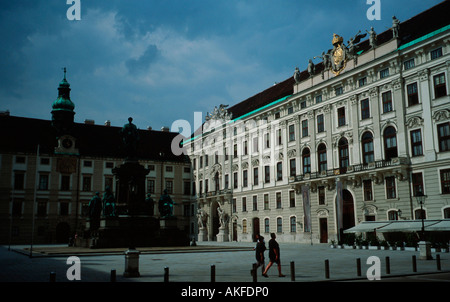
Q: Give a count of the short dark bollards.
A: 11